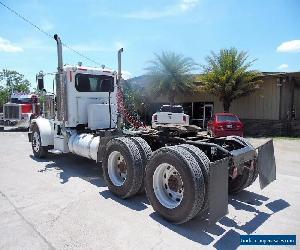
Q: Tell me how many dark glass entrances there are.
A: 1